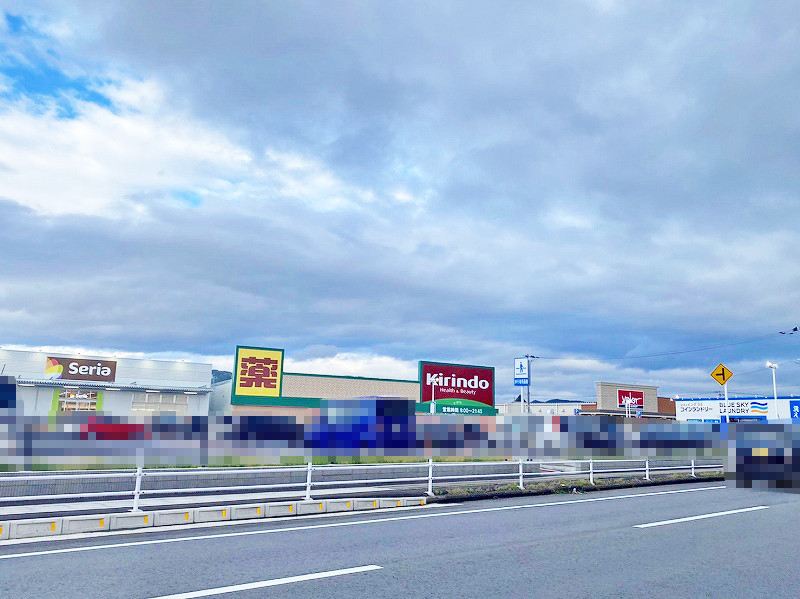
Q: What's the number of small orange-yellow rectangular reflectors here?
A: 13